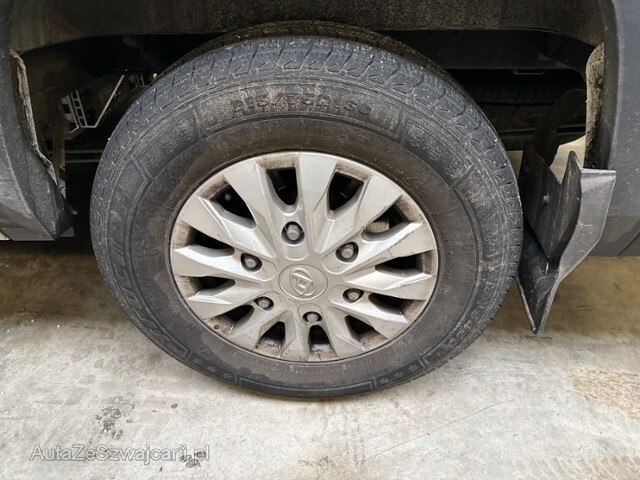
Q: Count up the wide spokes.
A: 12